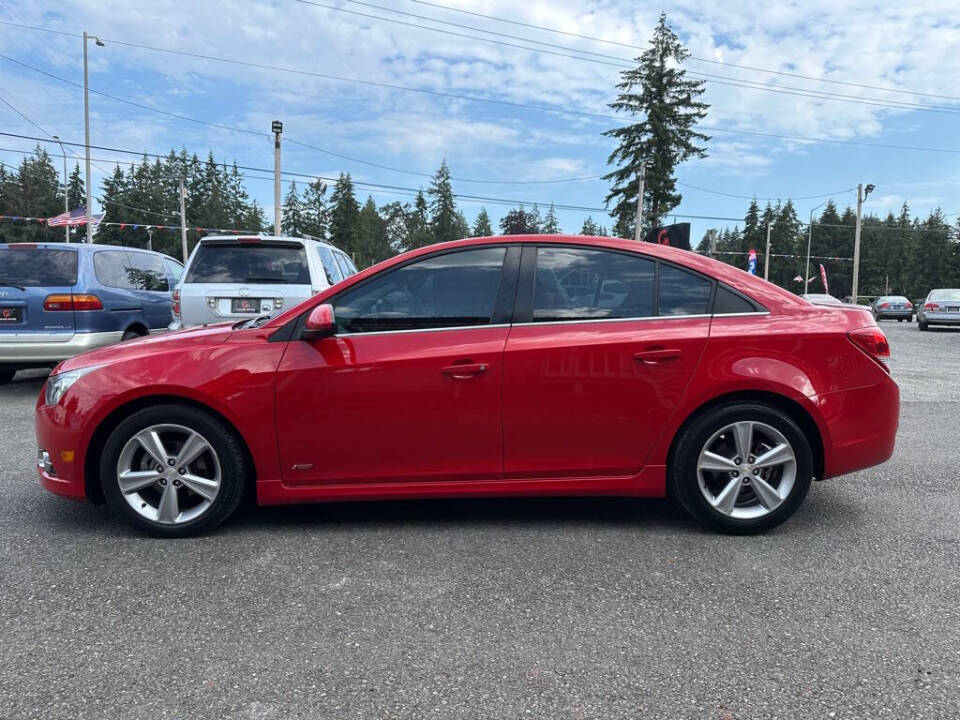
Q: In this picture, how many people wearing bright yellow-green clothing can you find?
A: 0